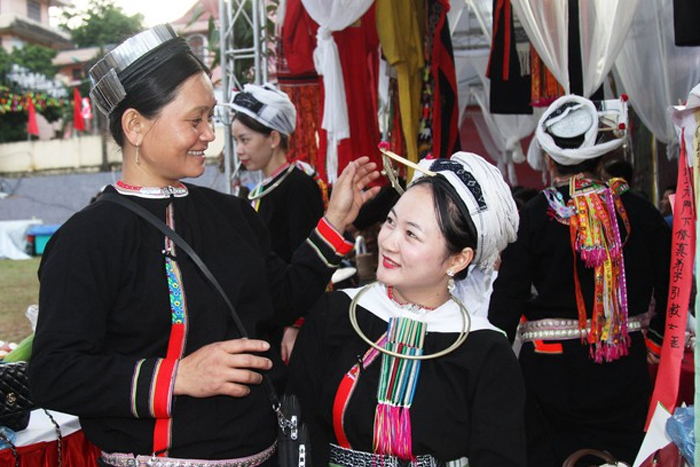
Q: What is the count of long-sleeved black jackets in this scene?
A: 4